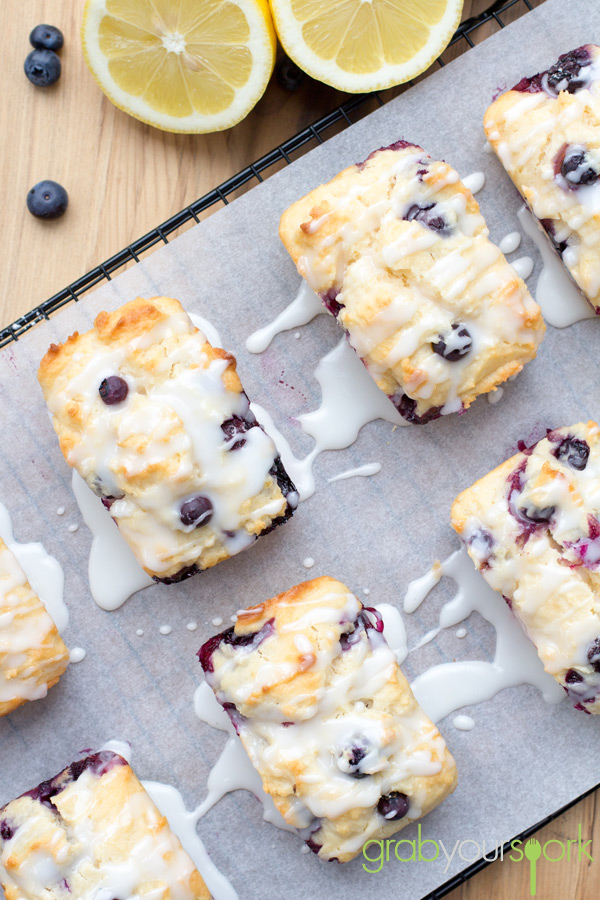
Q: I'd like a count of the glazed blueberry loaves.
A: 7